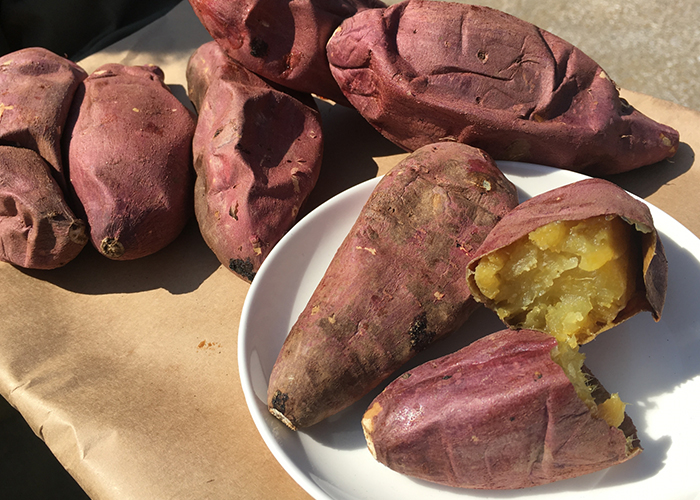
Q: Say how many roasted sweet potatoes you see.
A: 8